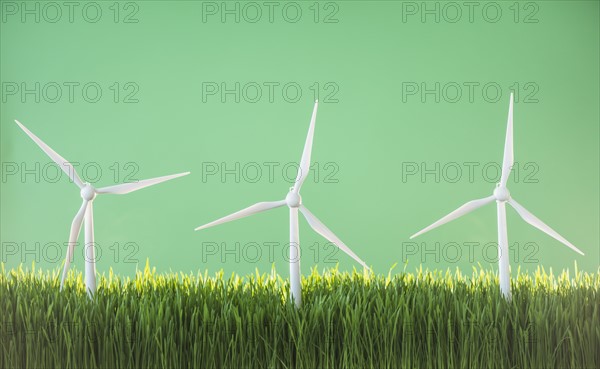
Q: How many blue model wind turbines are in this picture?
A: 0